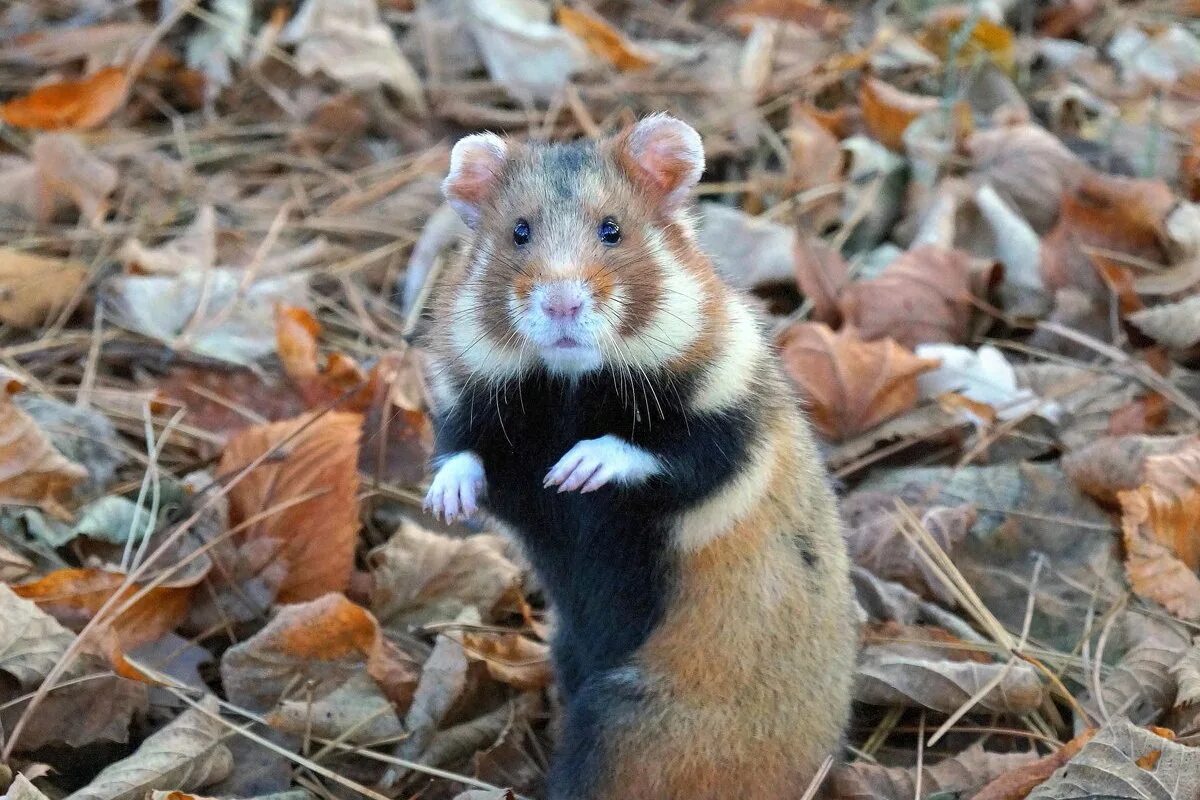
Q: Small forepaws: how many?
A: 2